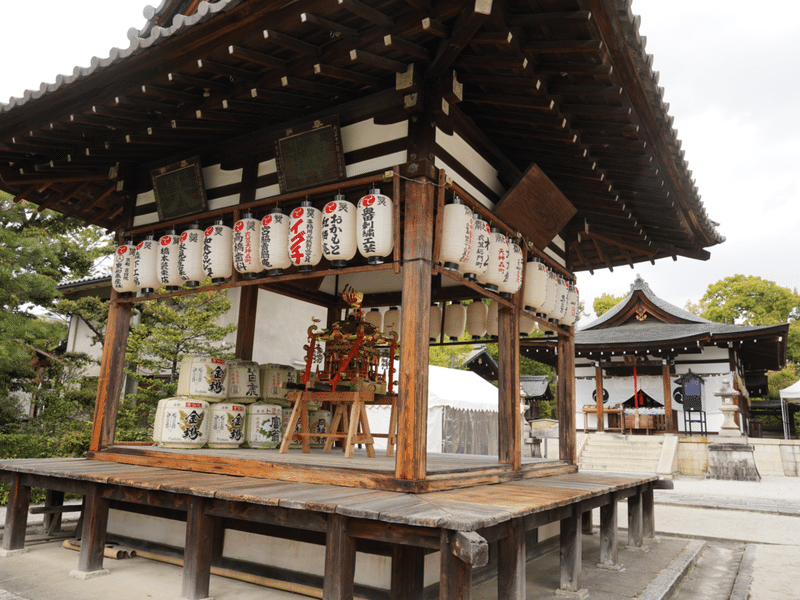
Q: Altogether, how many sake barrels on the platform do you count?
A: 9